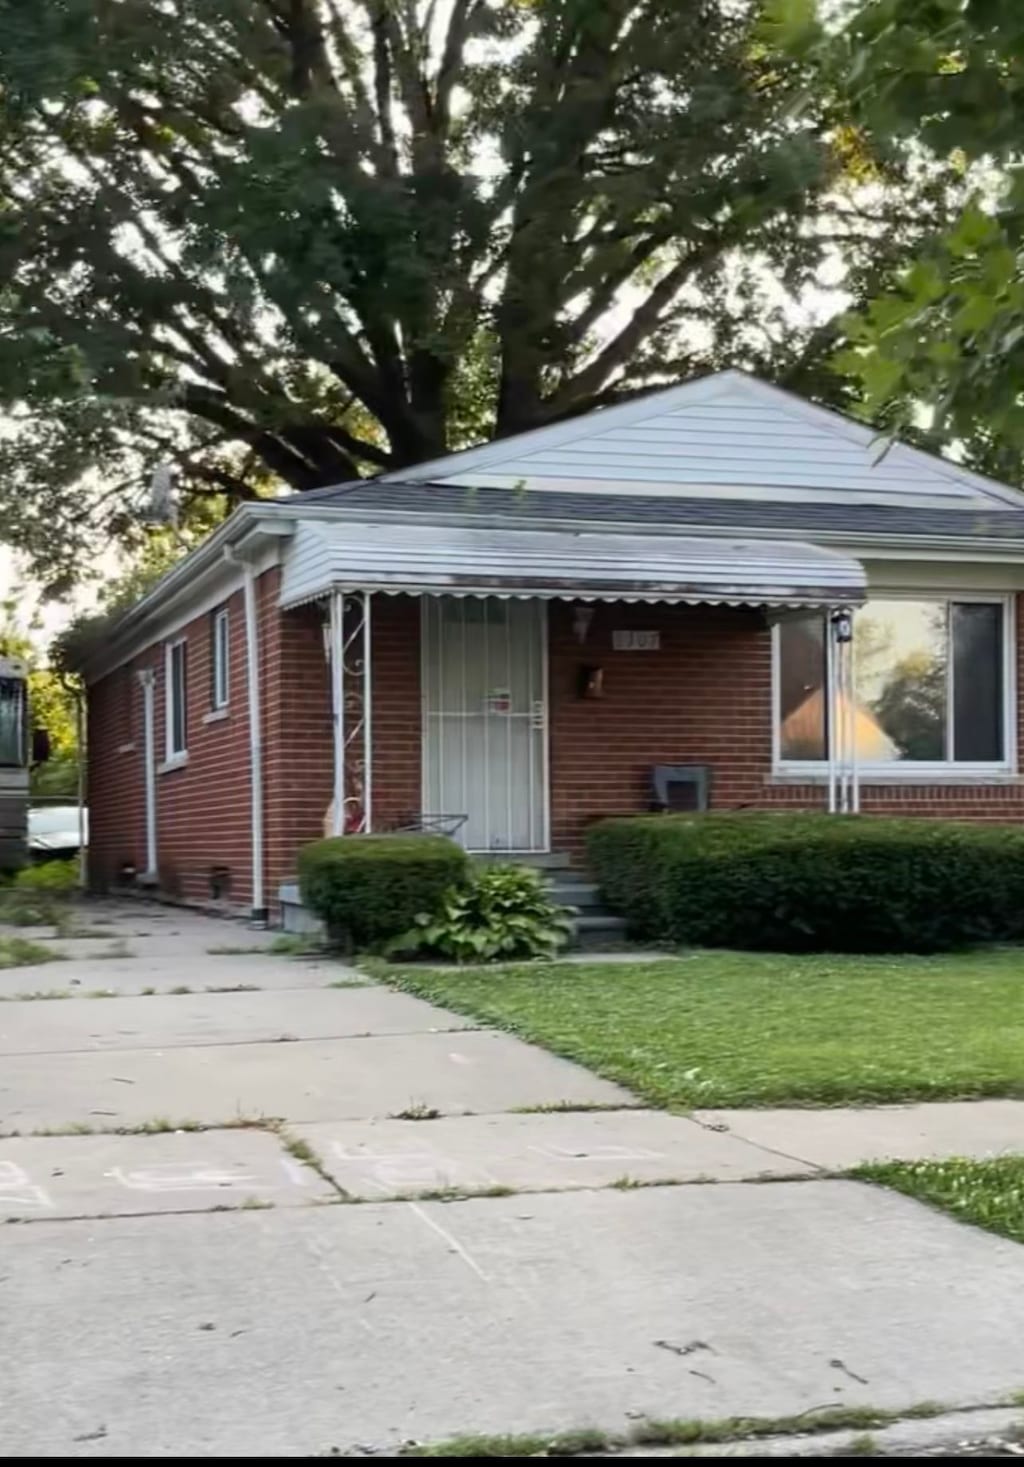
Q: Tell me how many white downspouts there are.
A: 2